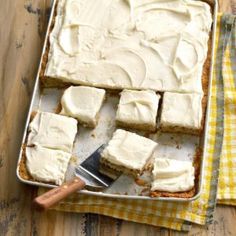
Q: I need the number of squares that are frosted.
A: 7